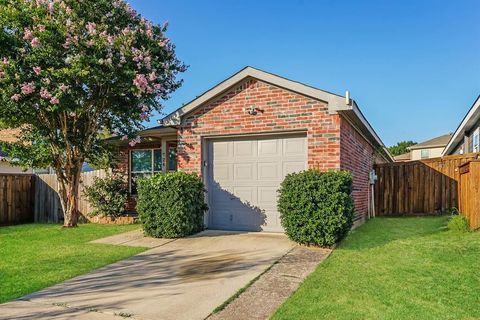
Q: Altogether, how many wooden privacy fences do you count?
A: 2